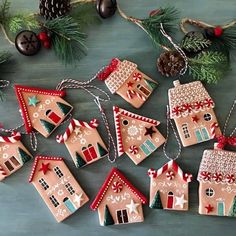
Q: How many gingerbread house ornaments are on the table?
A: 10